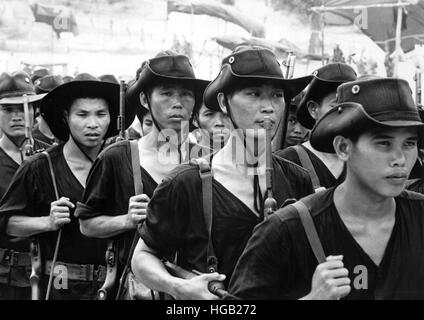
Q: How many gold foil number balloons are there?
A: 0